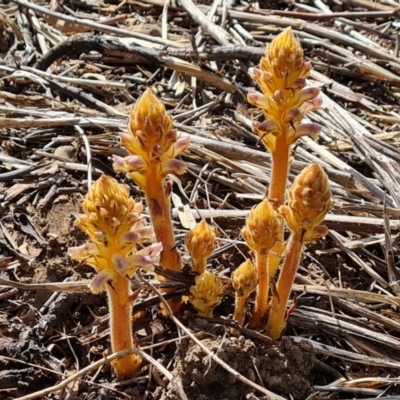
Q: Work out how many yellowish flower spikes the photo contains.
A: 8